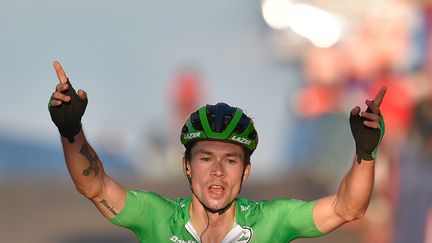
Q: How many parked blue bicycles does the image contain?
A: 0